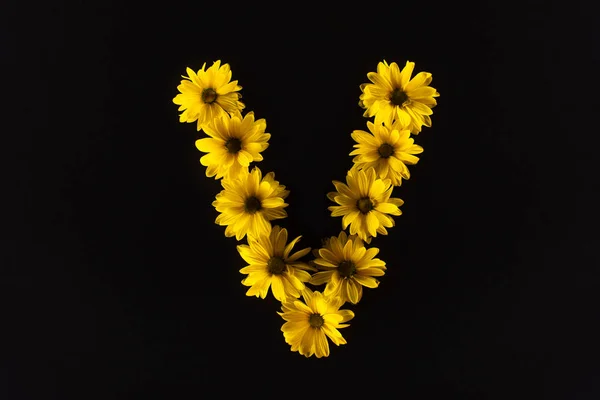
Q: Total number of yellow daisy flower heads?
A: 9